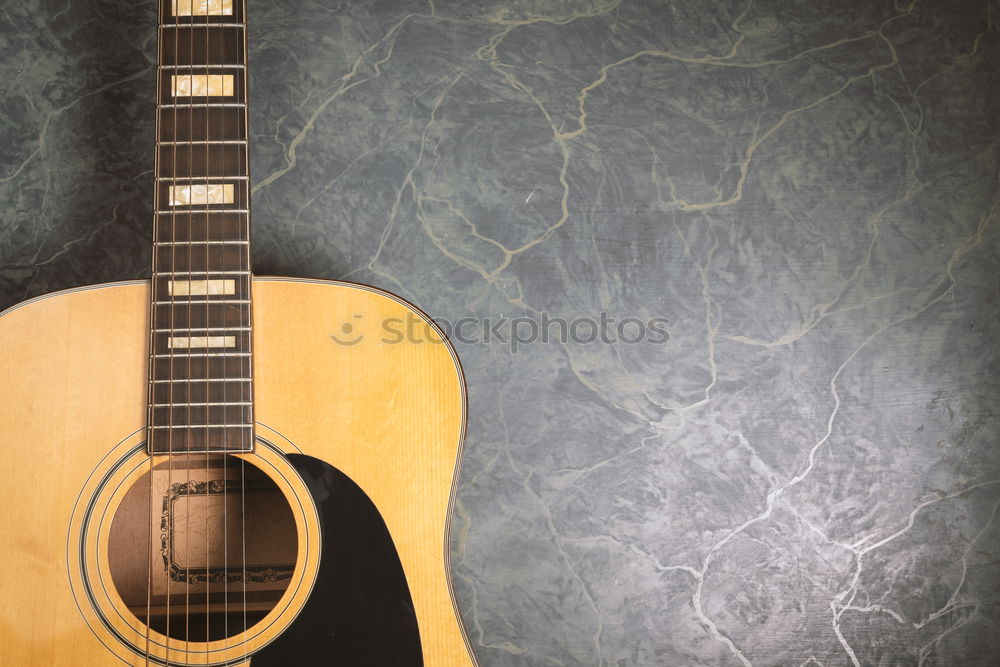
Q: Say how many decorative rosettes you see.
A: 1